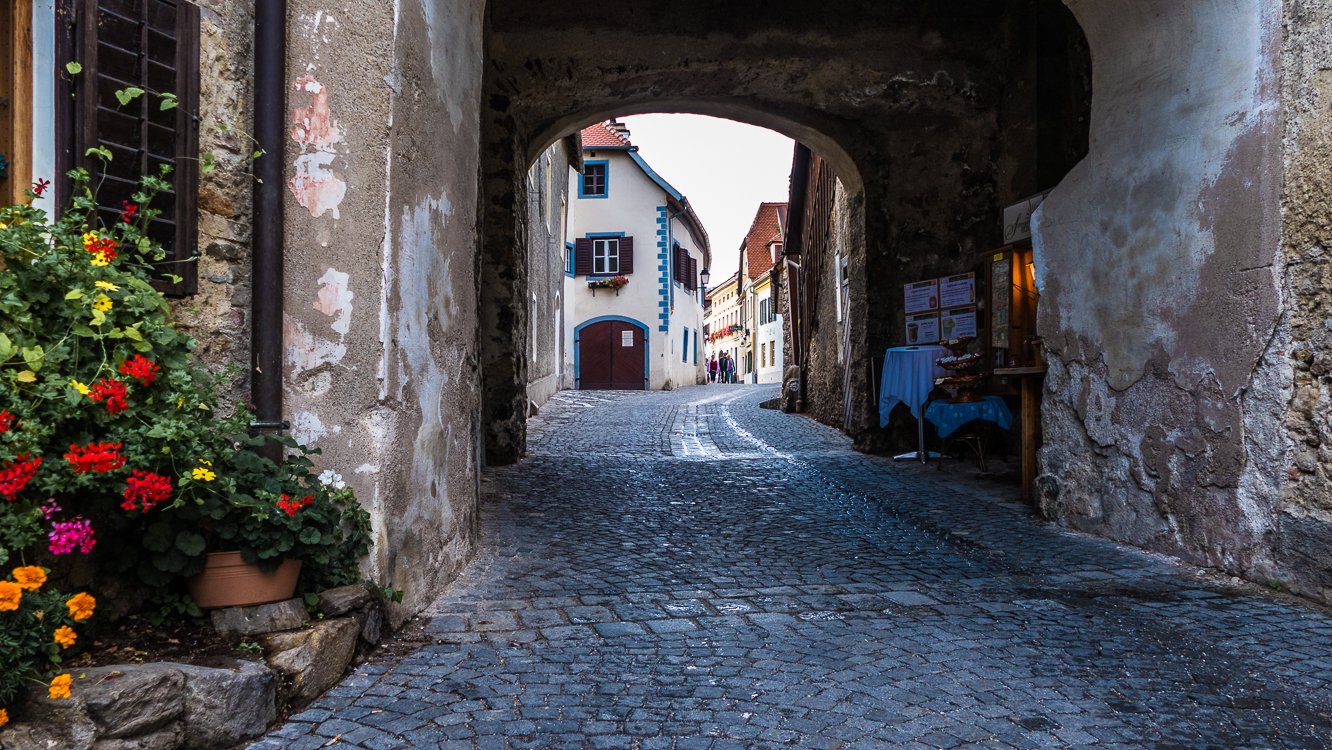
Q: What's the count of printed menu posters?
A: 4